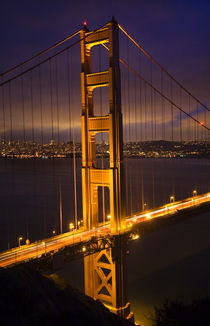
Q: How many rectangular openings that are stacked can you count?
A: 4